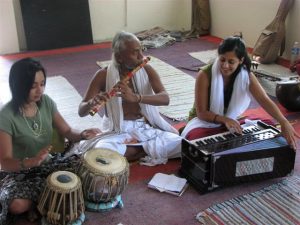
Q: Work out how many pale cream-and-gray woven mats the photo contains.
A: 3